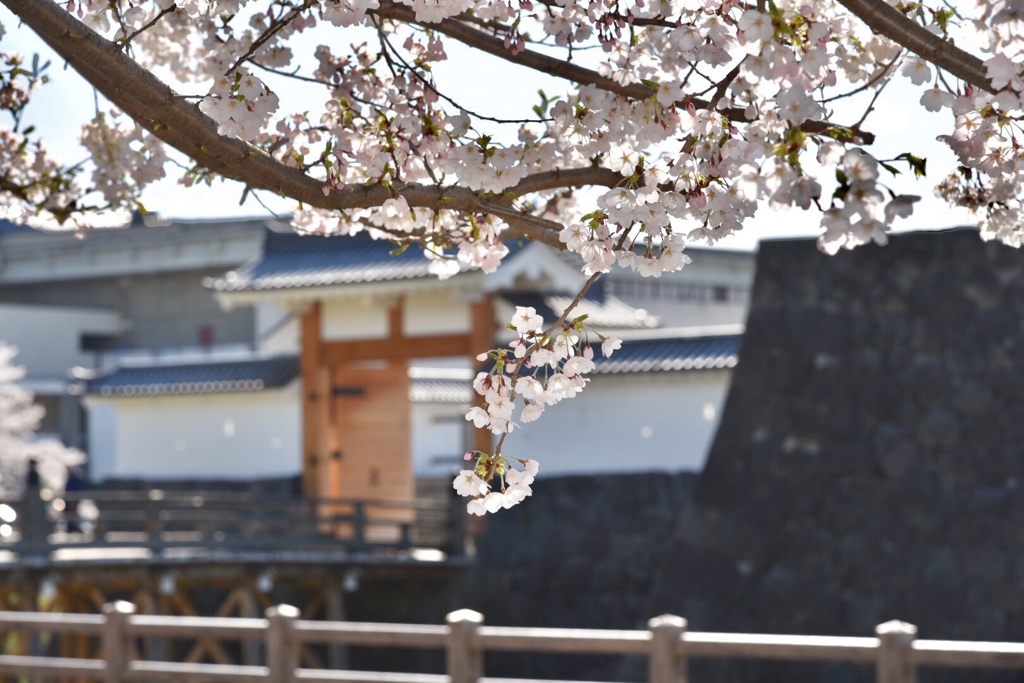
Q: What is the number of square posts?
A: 5